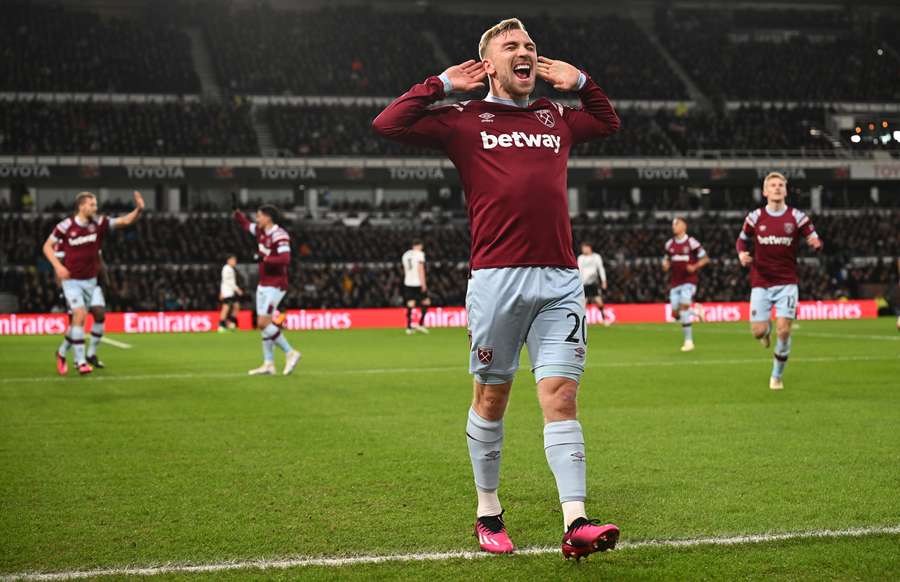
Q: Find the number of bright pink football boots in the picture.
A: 4